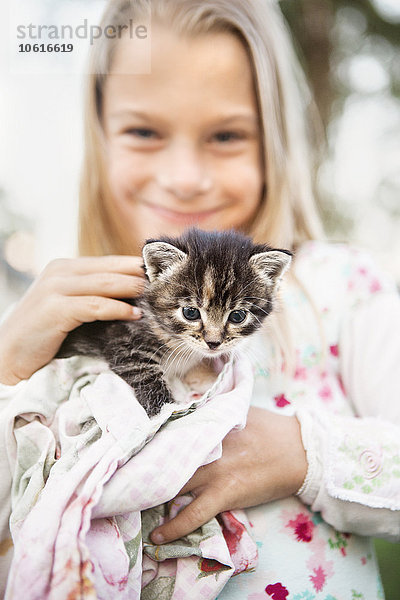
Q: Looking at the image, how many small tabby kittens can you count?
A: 1